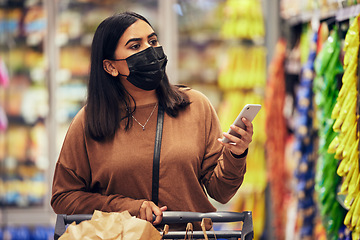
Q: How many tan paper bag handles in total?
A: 3